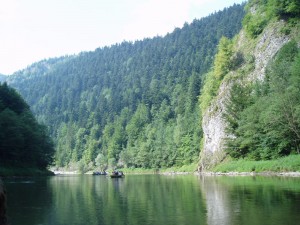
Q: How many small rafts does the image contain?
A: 2